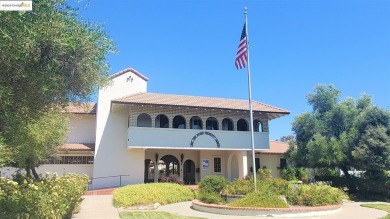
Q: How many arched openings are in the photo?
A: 12